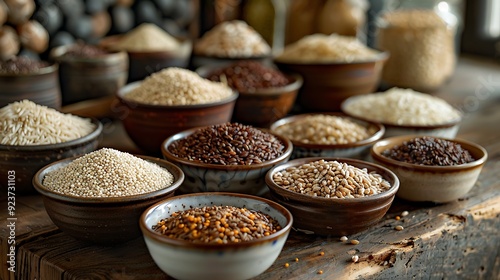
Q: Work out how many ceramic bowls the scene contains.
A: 15